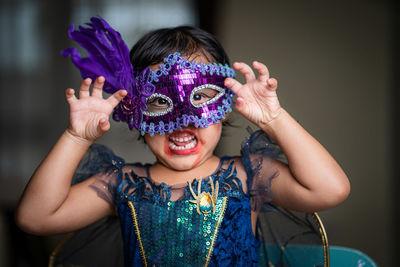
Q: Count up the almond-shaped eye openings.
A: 2